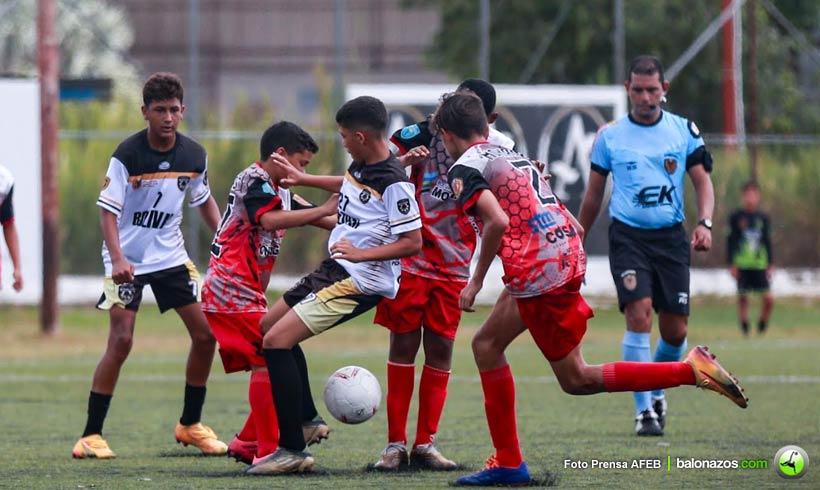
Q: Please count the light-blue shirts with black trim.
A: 1